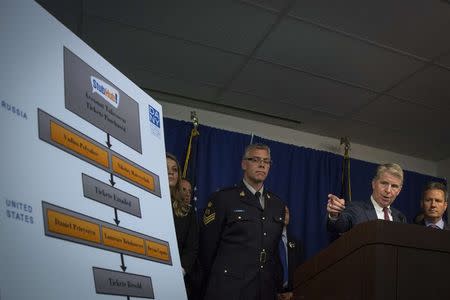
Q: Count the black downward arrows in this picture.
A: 4